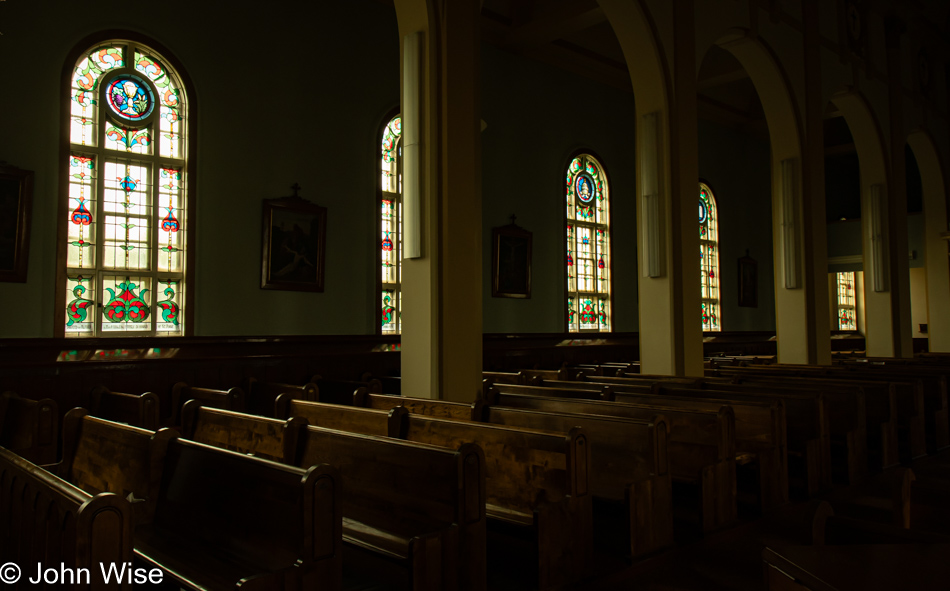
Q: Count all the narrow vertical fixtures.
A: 4